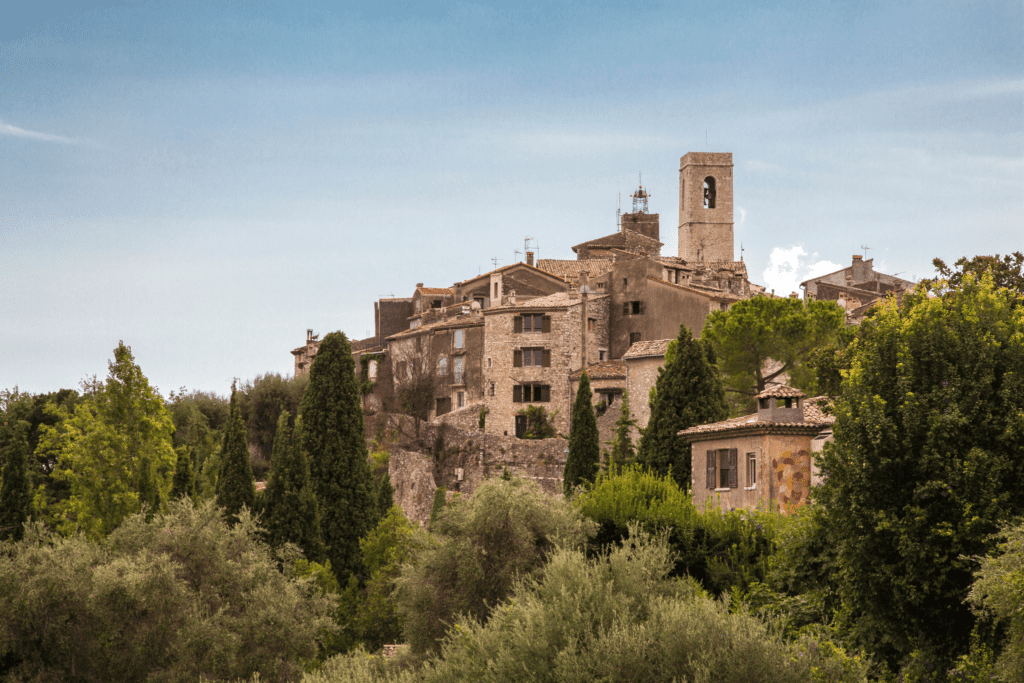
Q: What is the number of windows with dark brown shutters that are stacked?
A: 3